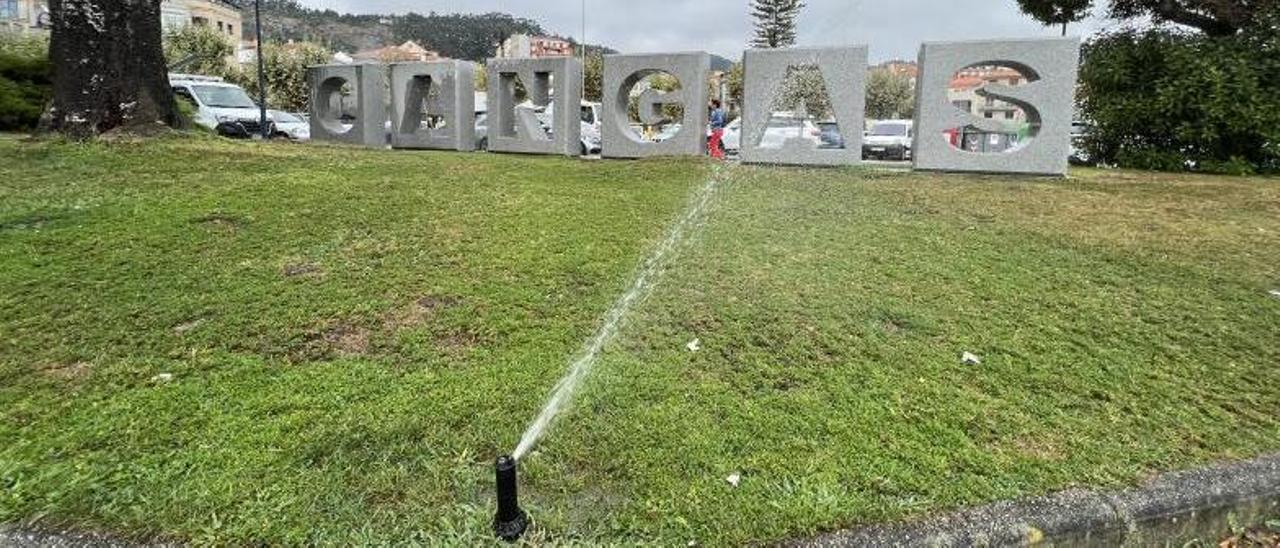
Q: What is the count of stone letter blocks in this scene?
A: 6